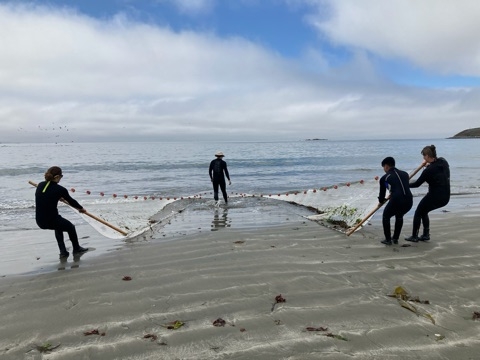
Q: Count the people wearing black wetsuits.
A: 4